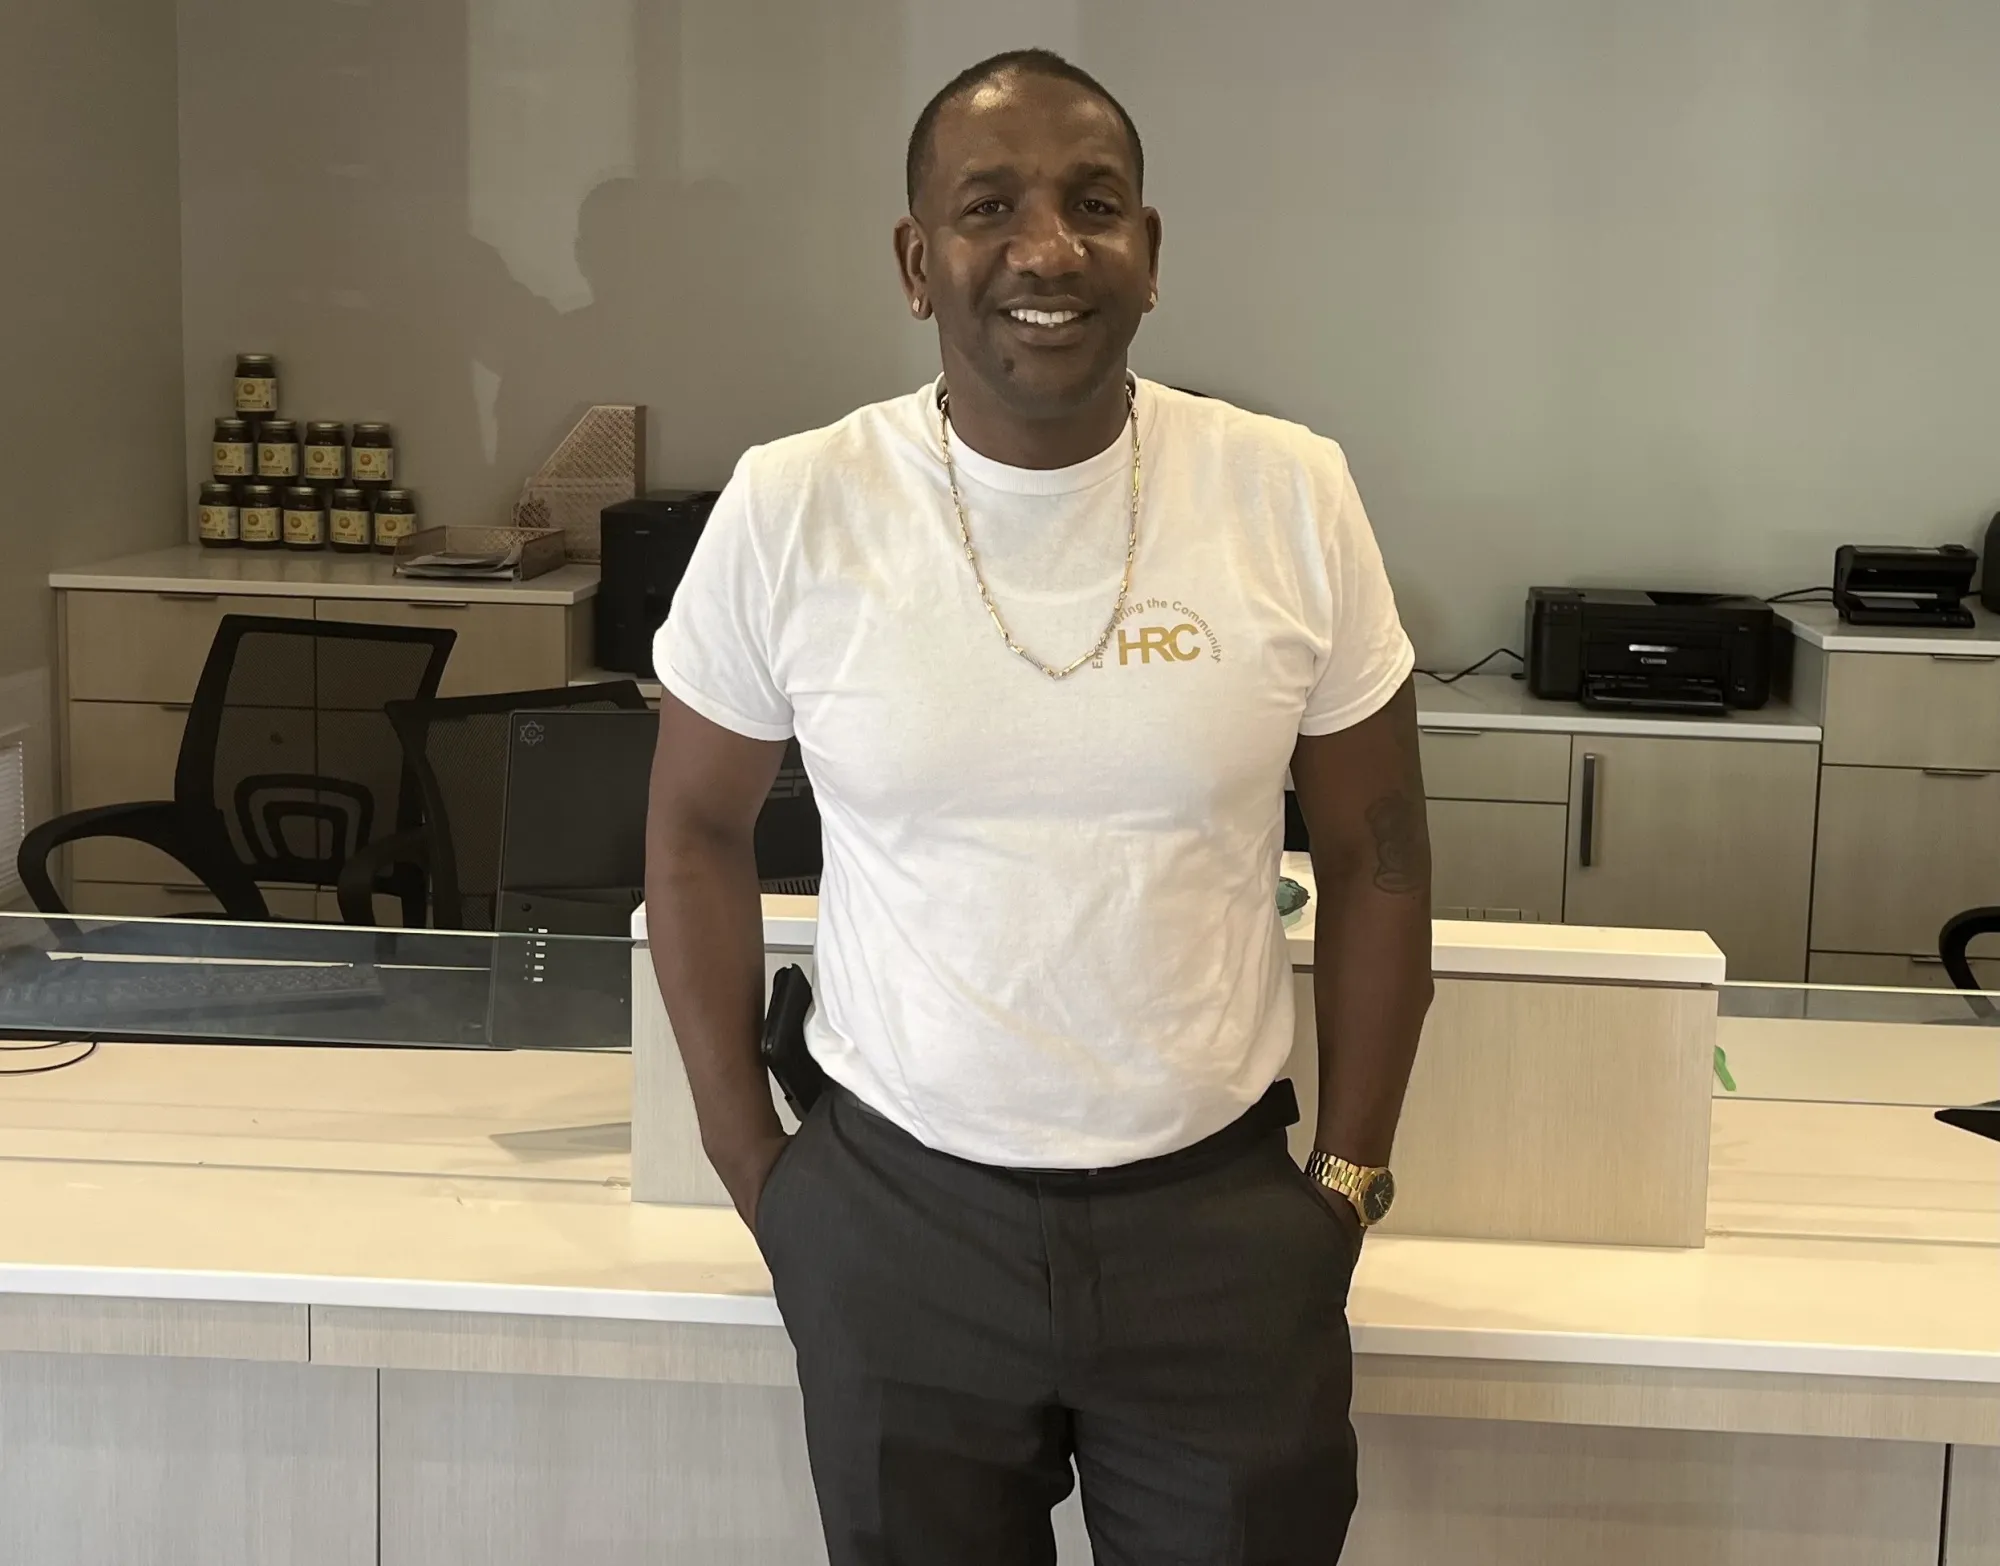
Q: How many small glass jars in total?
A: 10